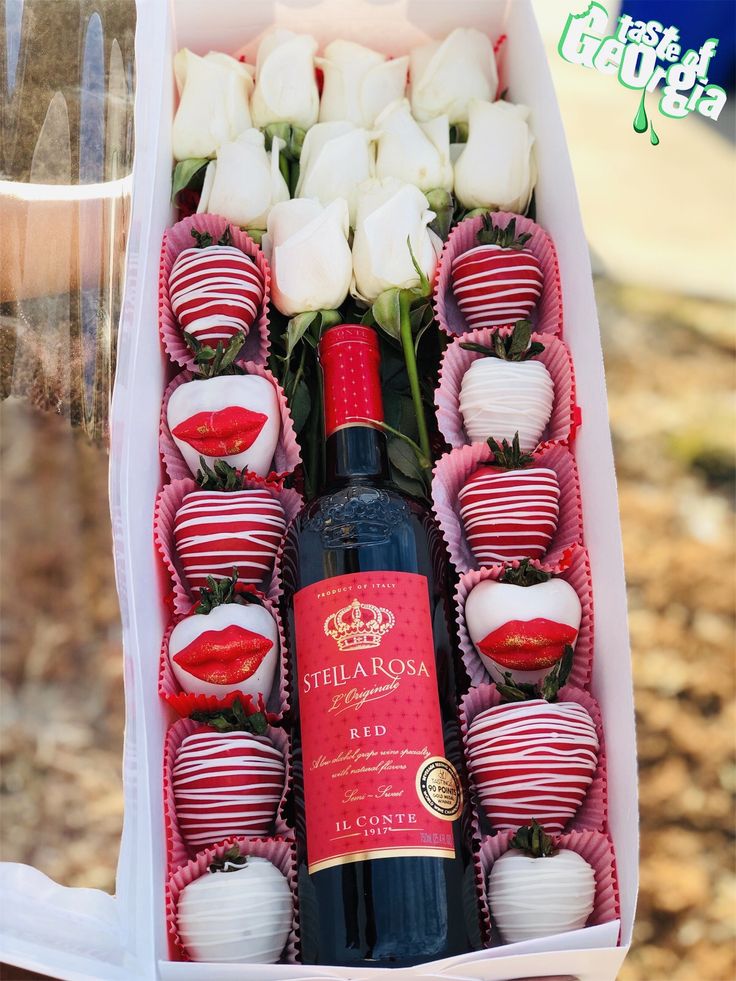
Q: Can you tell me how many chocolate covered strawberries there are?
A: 12